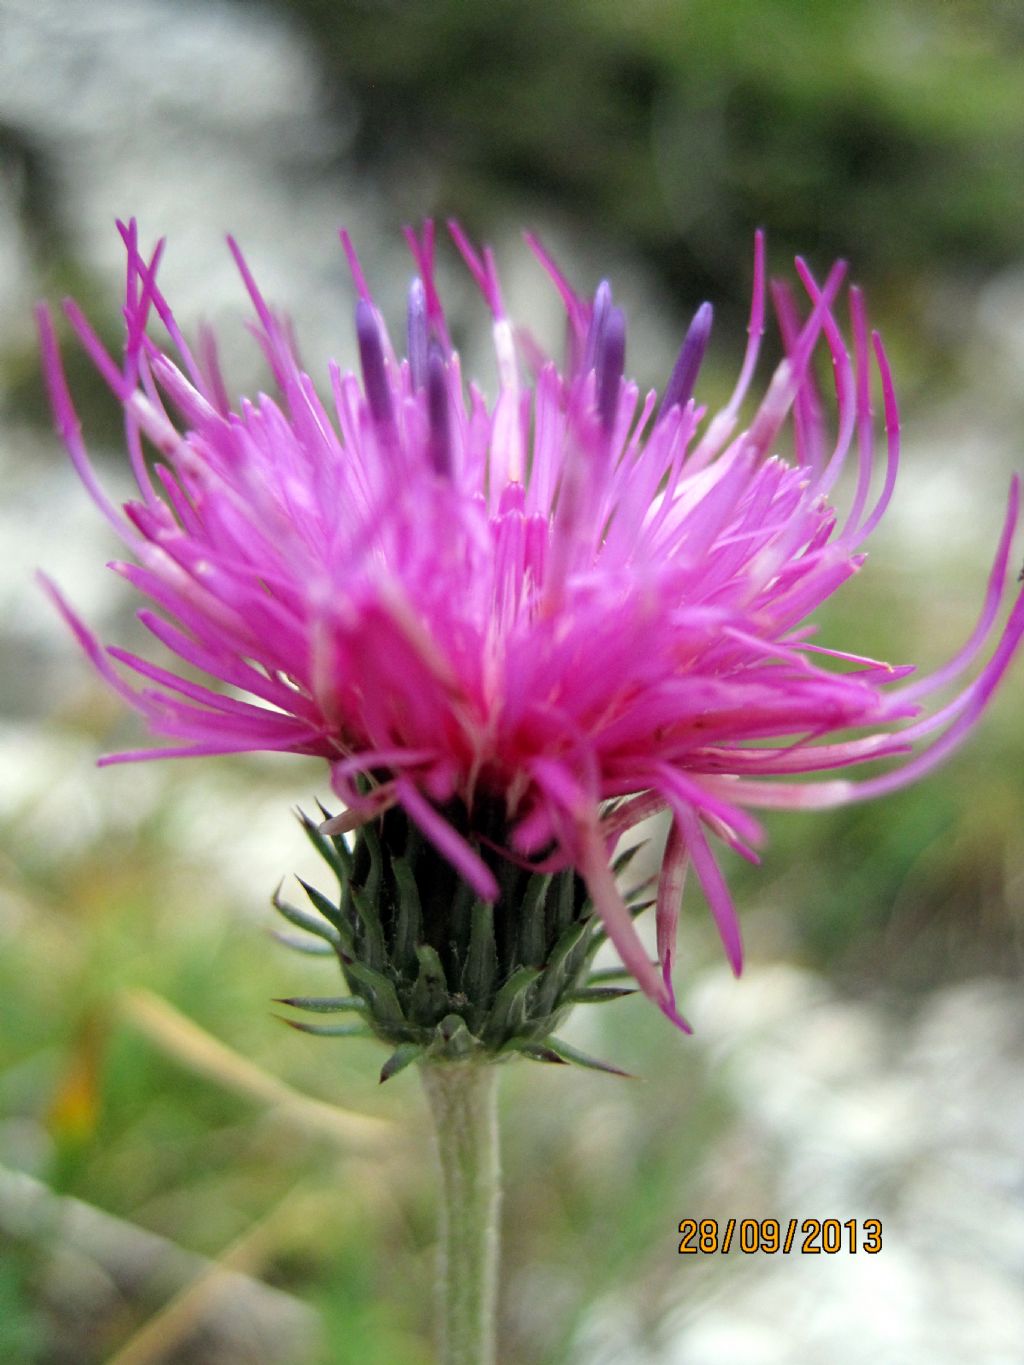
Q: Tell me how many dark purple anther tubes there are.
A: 6